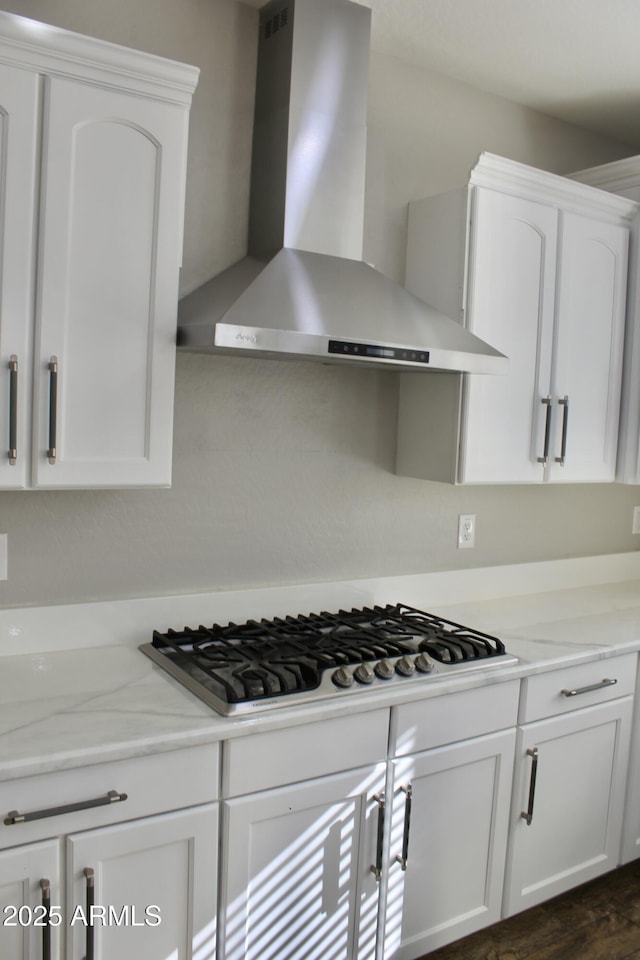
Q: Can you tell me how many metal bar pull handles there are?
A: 11